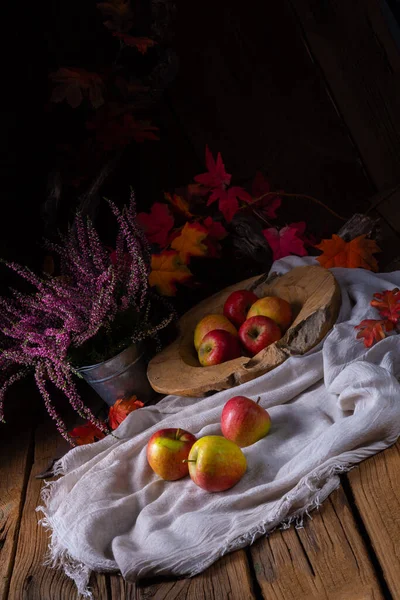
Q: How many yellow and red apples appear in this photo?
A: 8